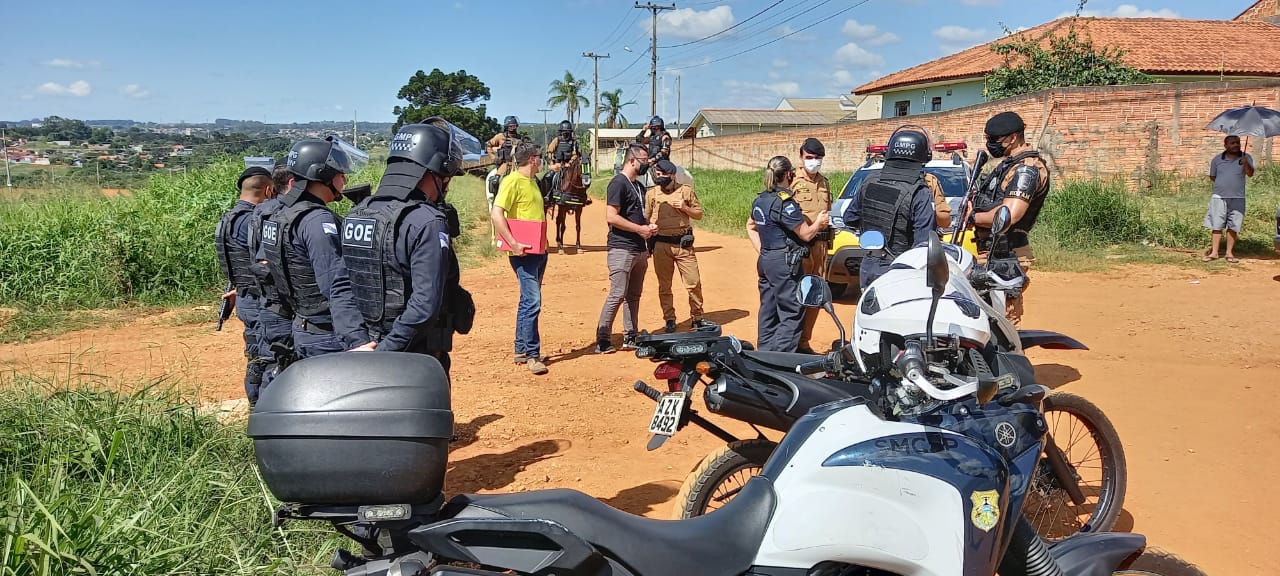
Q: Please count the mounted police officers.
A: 3